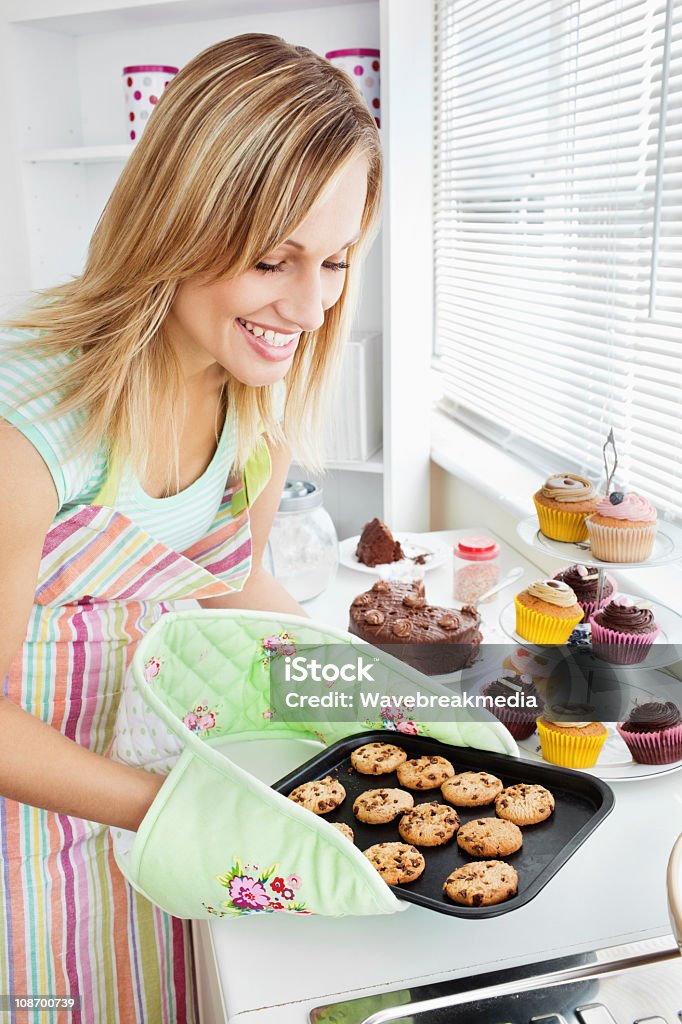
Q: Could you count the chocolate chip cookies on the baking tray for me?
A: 11